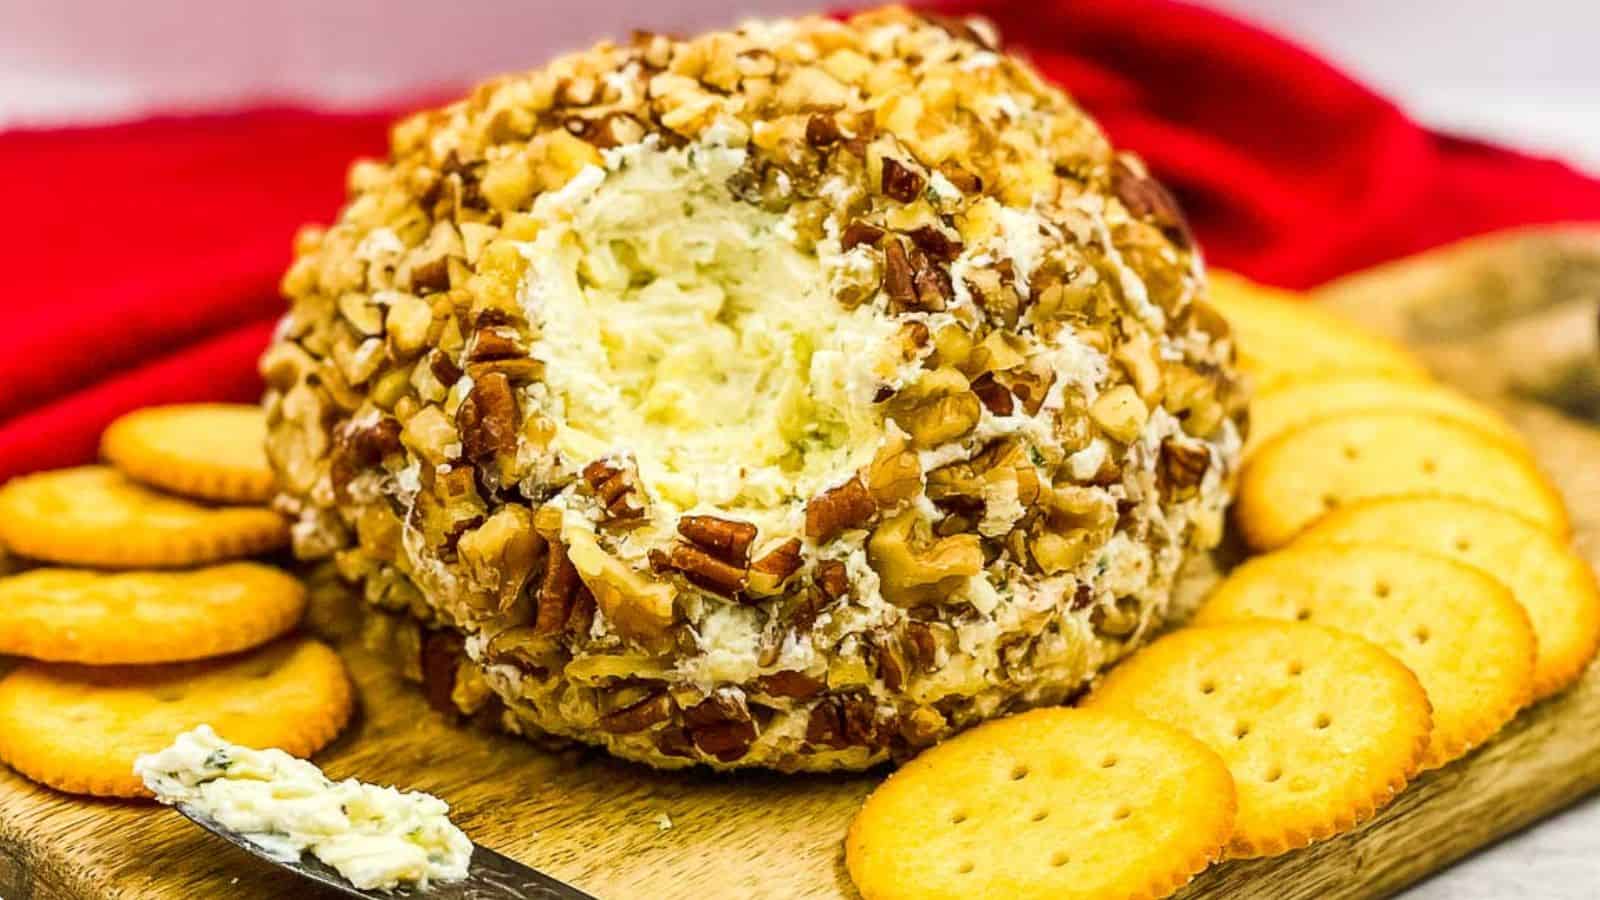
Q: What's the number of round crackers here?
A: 11